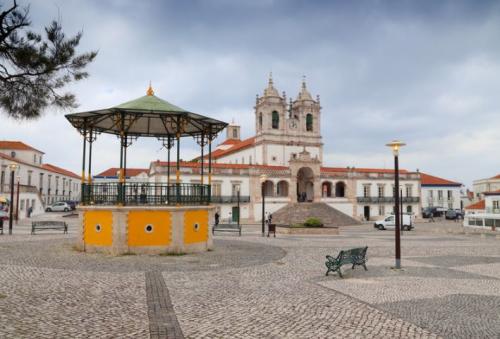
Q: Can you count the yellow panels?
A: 3